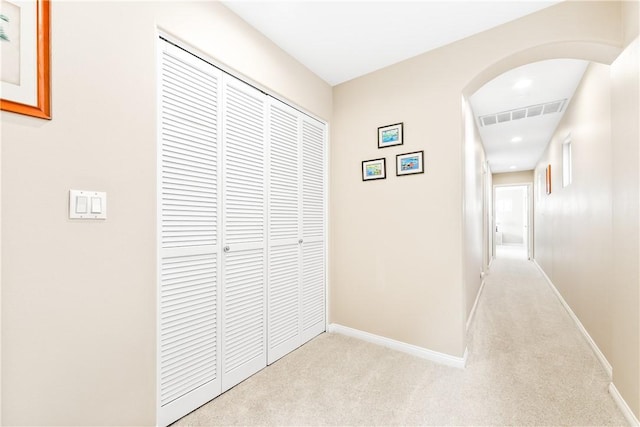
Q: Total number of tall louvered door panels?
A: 4